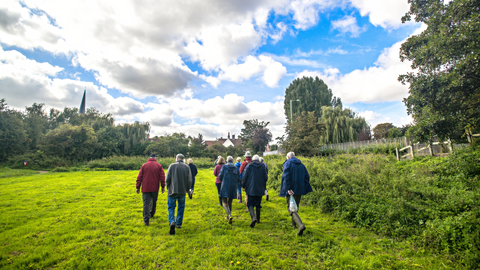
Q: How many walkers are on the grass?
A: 11